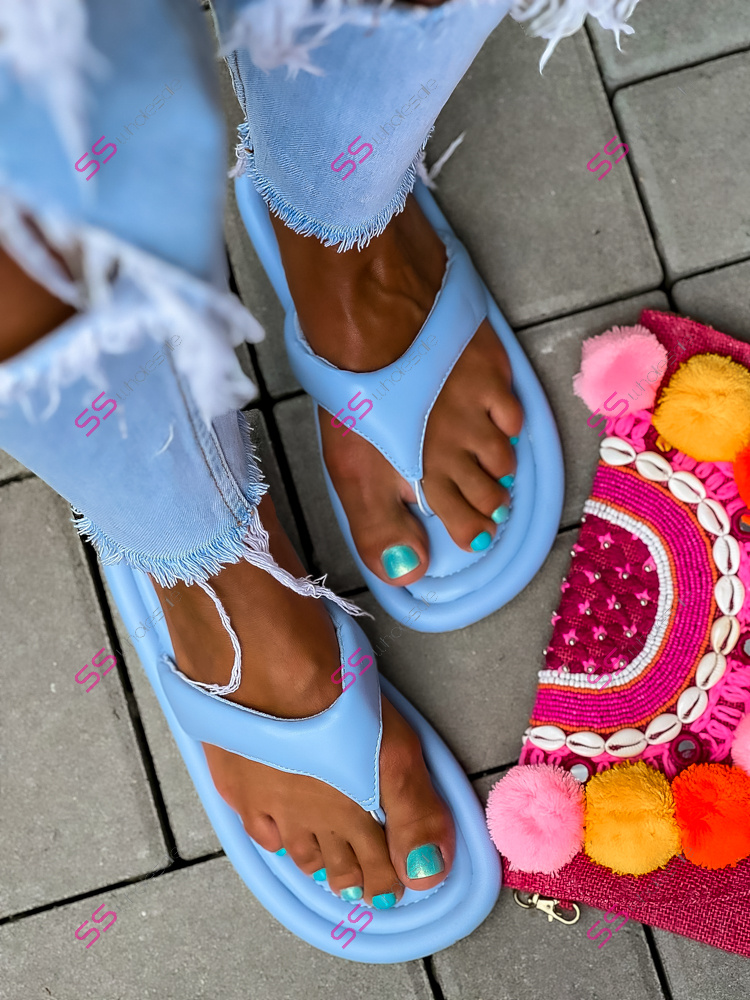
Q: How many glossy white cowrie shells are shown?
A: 13